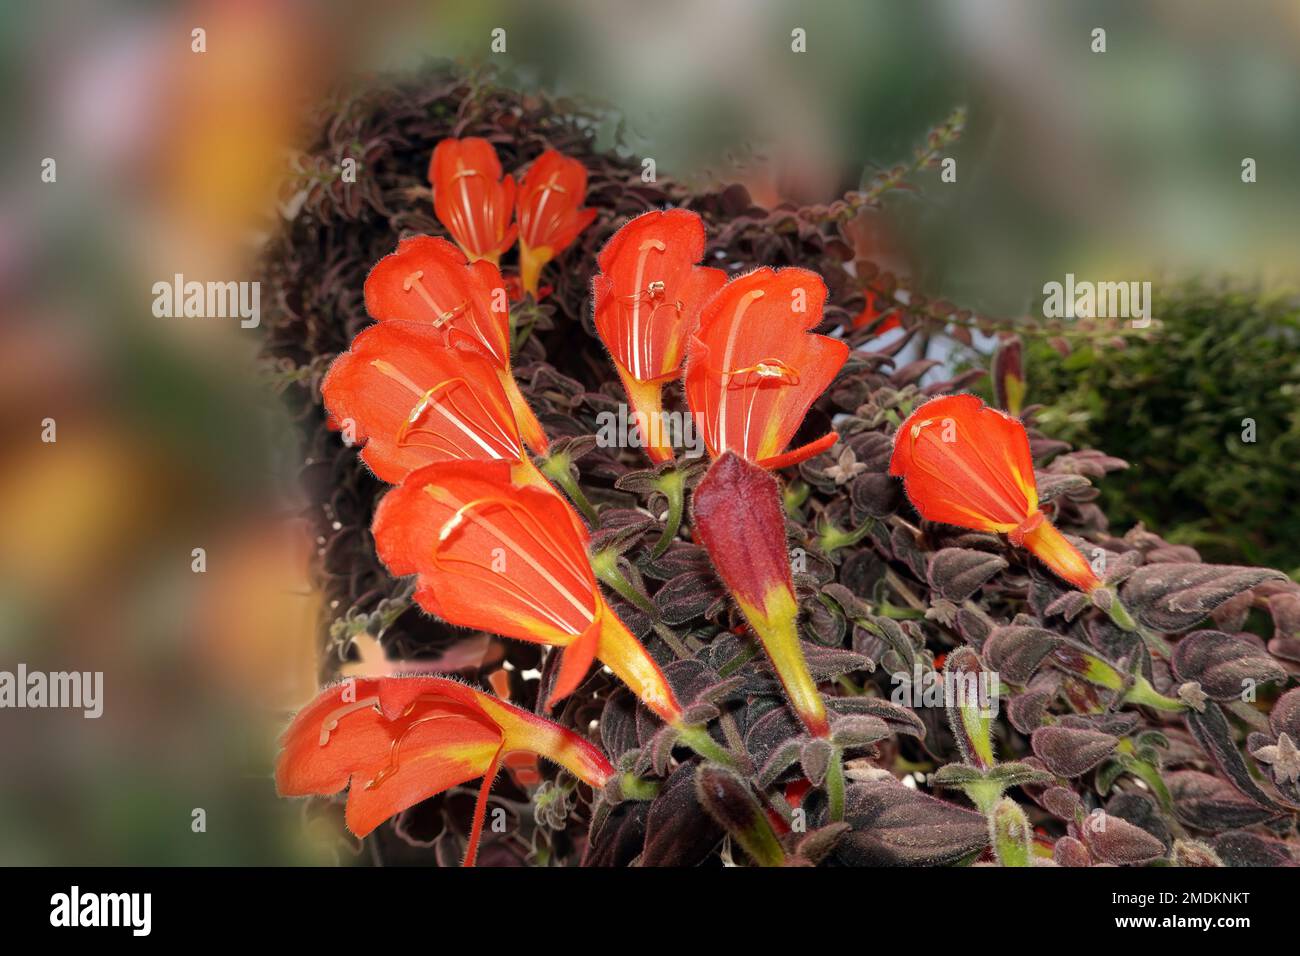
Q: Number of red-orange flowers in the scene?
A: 9